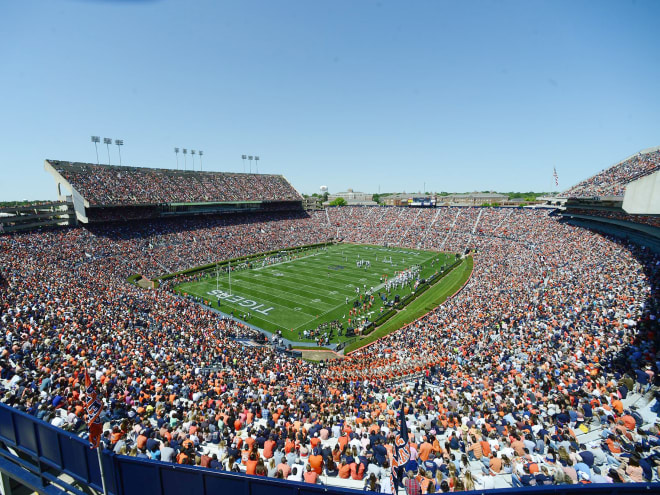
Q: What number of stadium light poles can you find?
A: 10